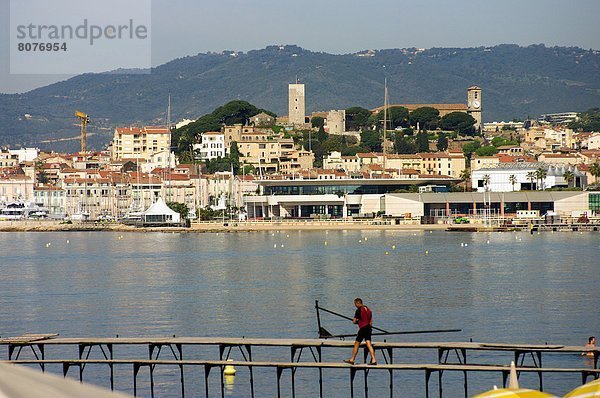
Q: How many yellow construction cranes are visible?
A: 1